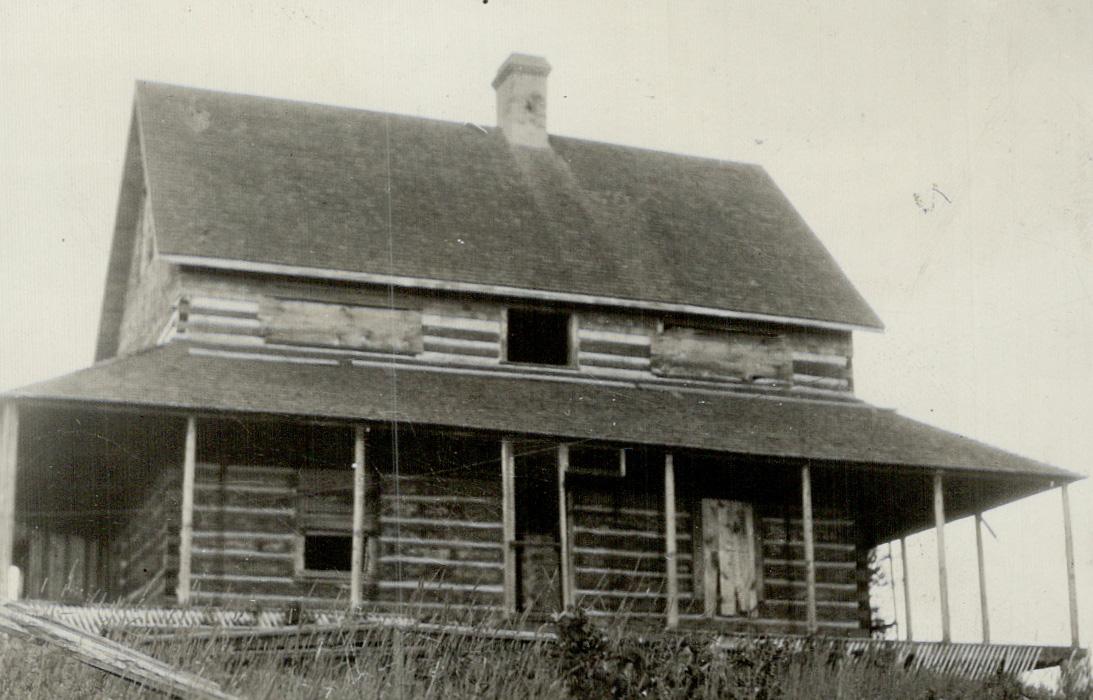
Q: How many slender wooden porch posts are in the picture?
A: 11